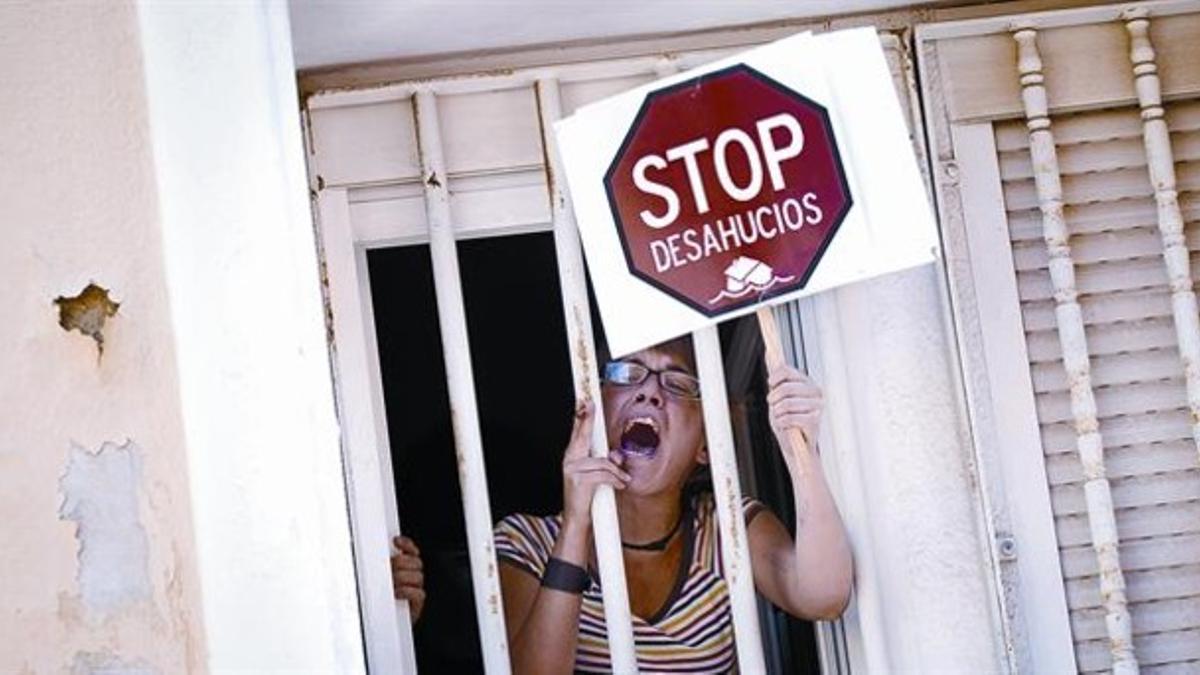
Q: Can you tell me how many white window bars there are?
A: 5